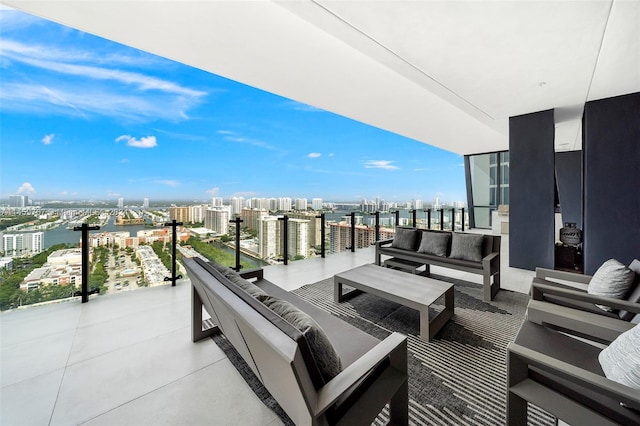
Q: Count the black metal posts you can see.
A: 13